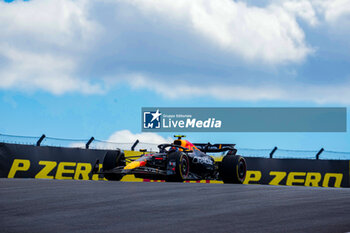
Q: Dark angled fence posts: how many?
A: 5